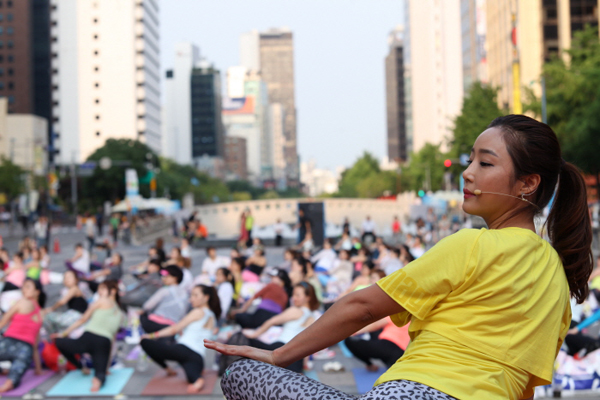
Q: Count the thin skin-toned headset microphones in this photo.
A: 1